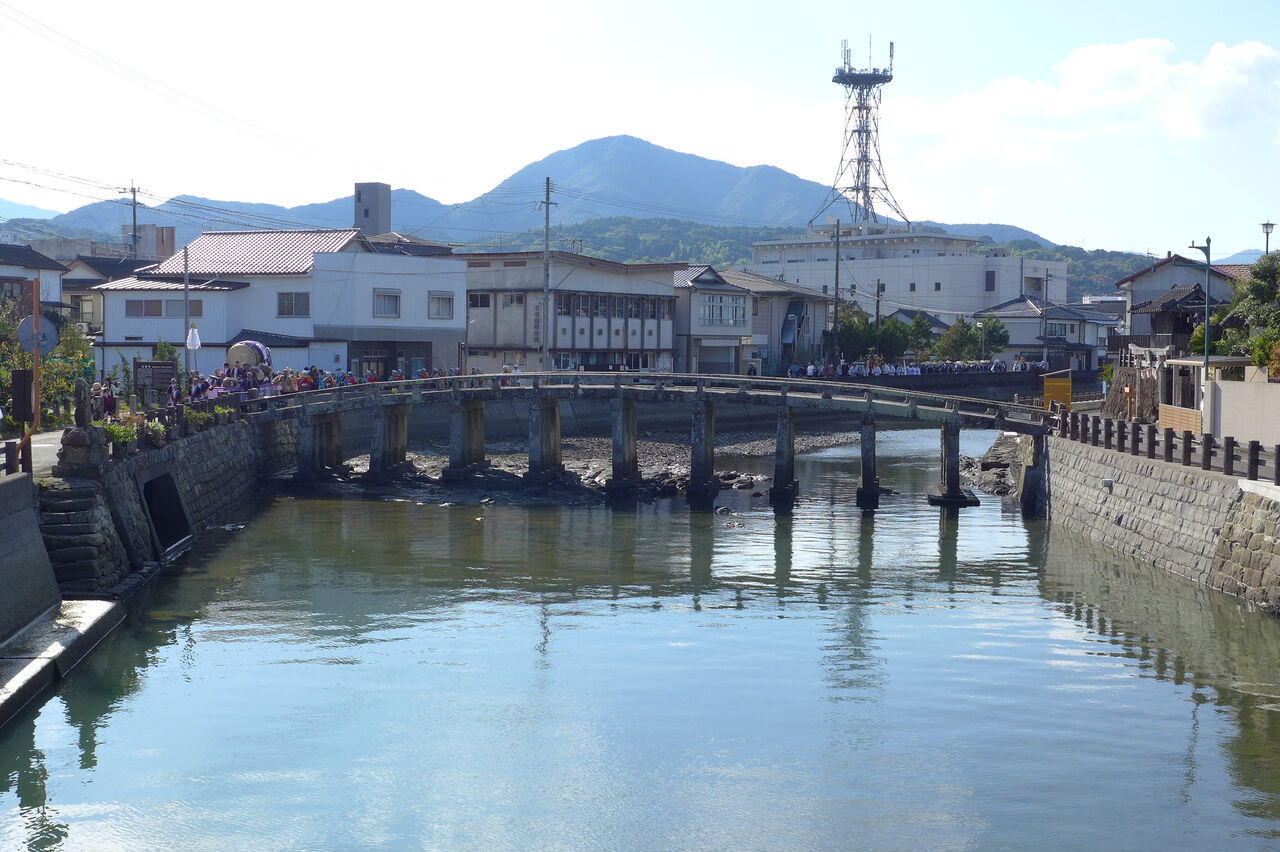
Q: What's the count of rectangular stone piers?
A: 9